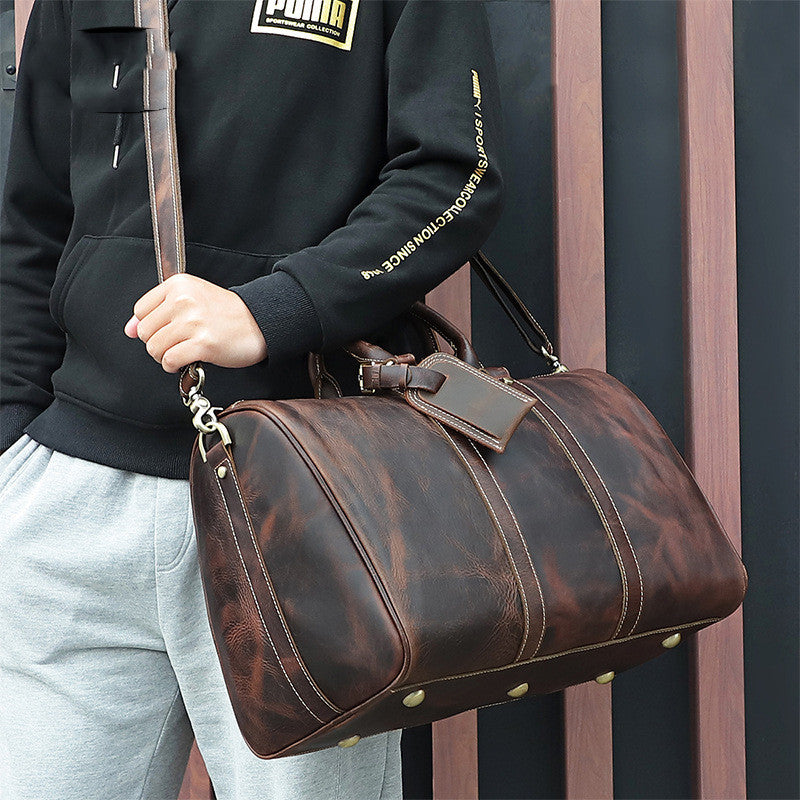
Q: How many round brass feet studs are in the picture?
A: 5